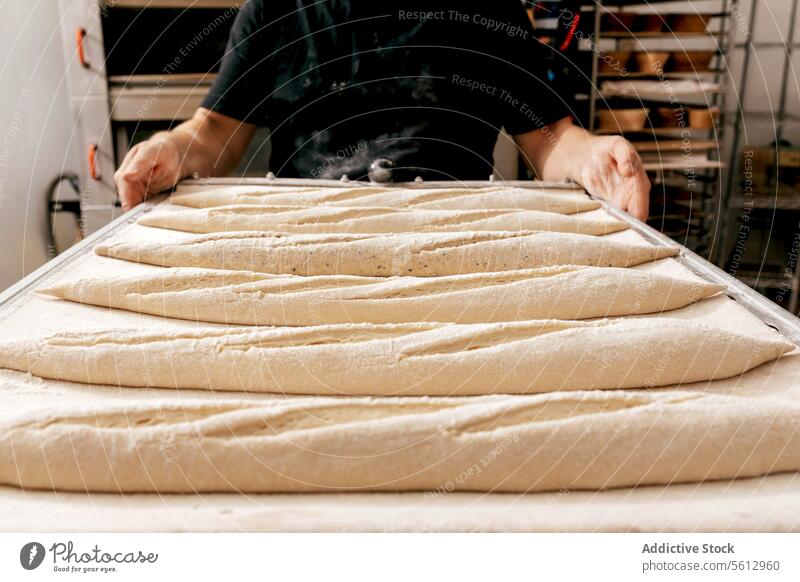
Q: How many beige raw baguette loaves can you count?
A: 6